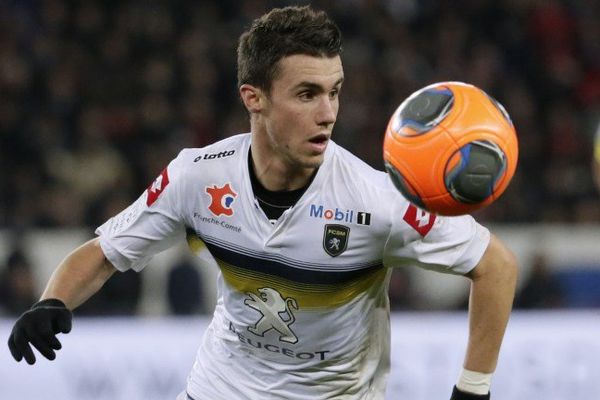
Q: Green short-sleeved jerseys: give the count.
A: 0